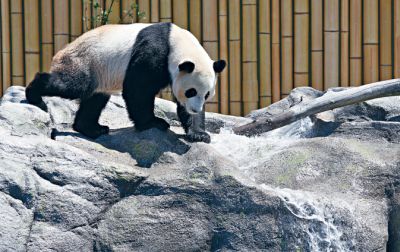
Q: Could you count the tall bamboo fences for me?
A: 1